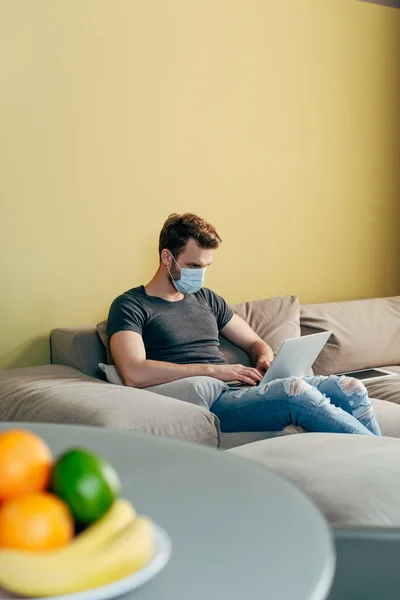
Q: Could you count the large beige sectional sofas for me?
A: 1